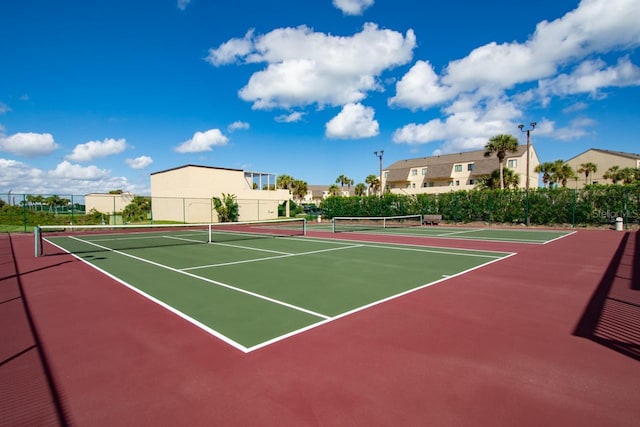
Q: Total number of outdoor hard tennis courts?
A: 2